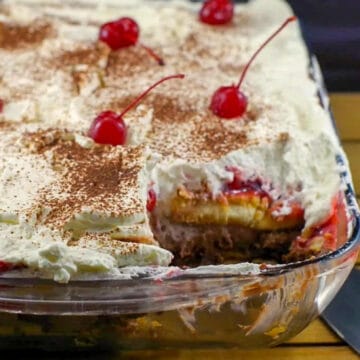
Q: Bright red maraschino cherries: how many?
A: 4